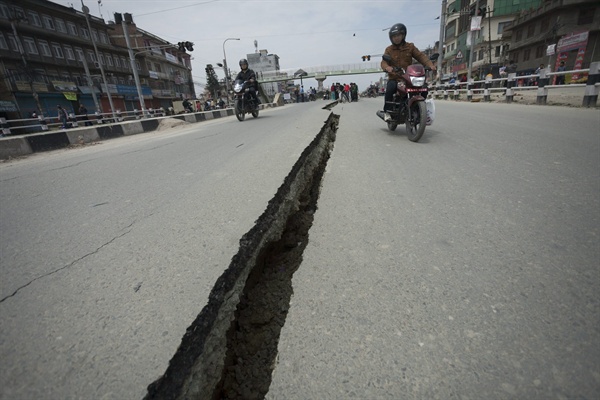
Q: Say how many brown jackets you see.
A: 1